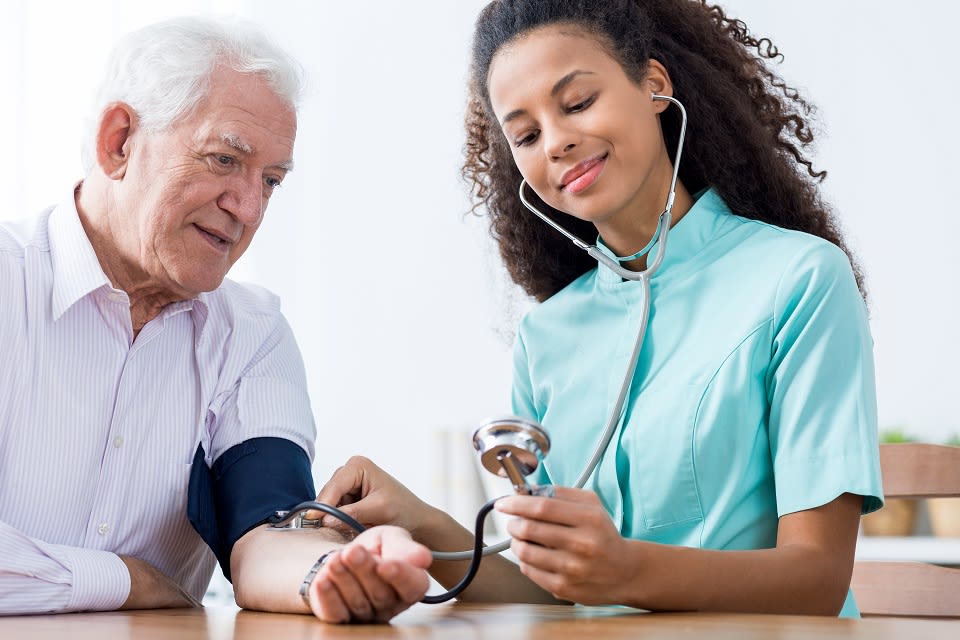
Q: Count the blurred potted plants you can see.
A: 2